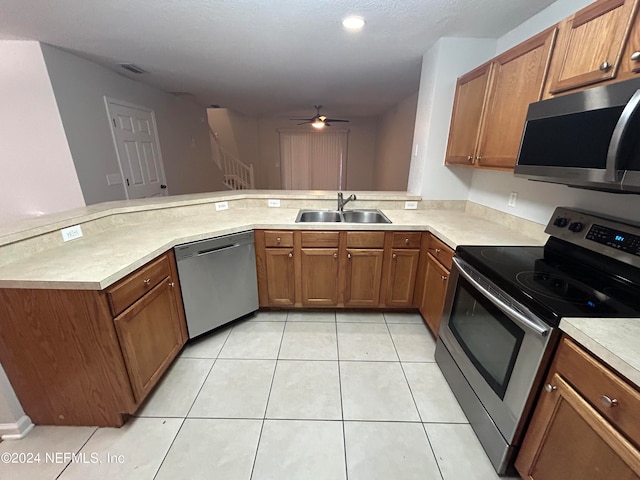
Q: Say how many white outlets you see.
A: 5